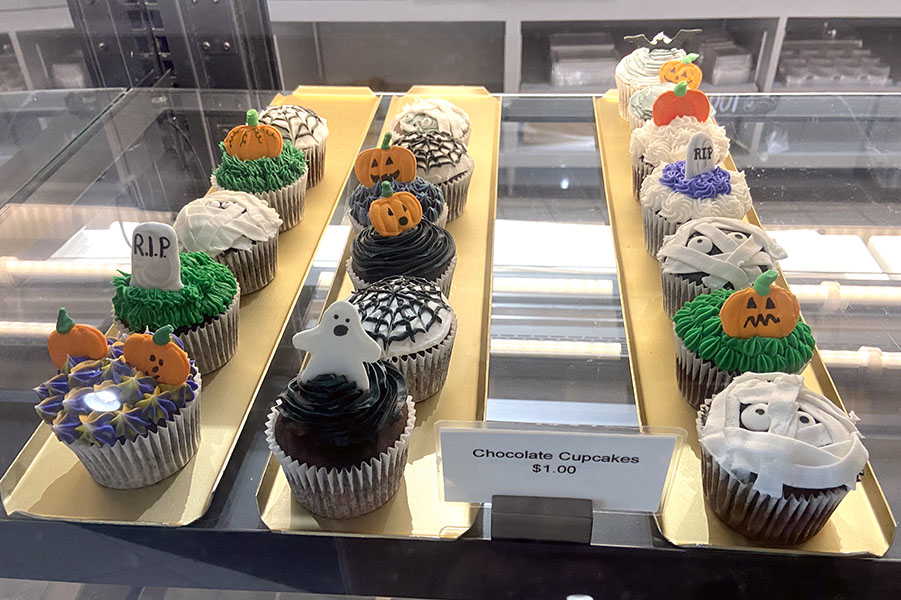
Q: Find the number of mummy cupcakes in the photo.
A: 4